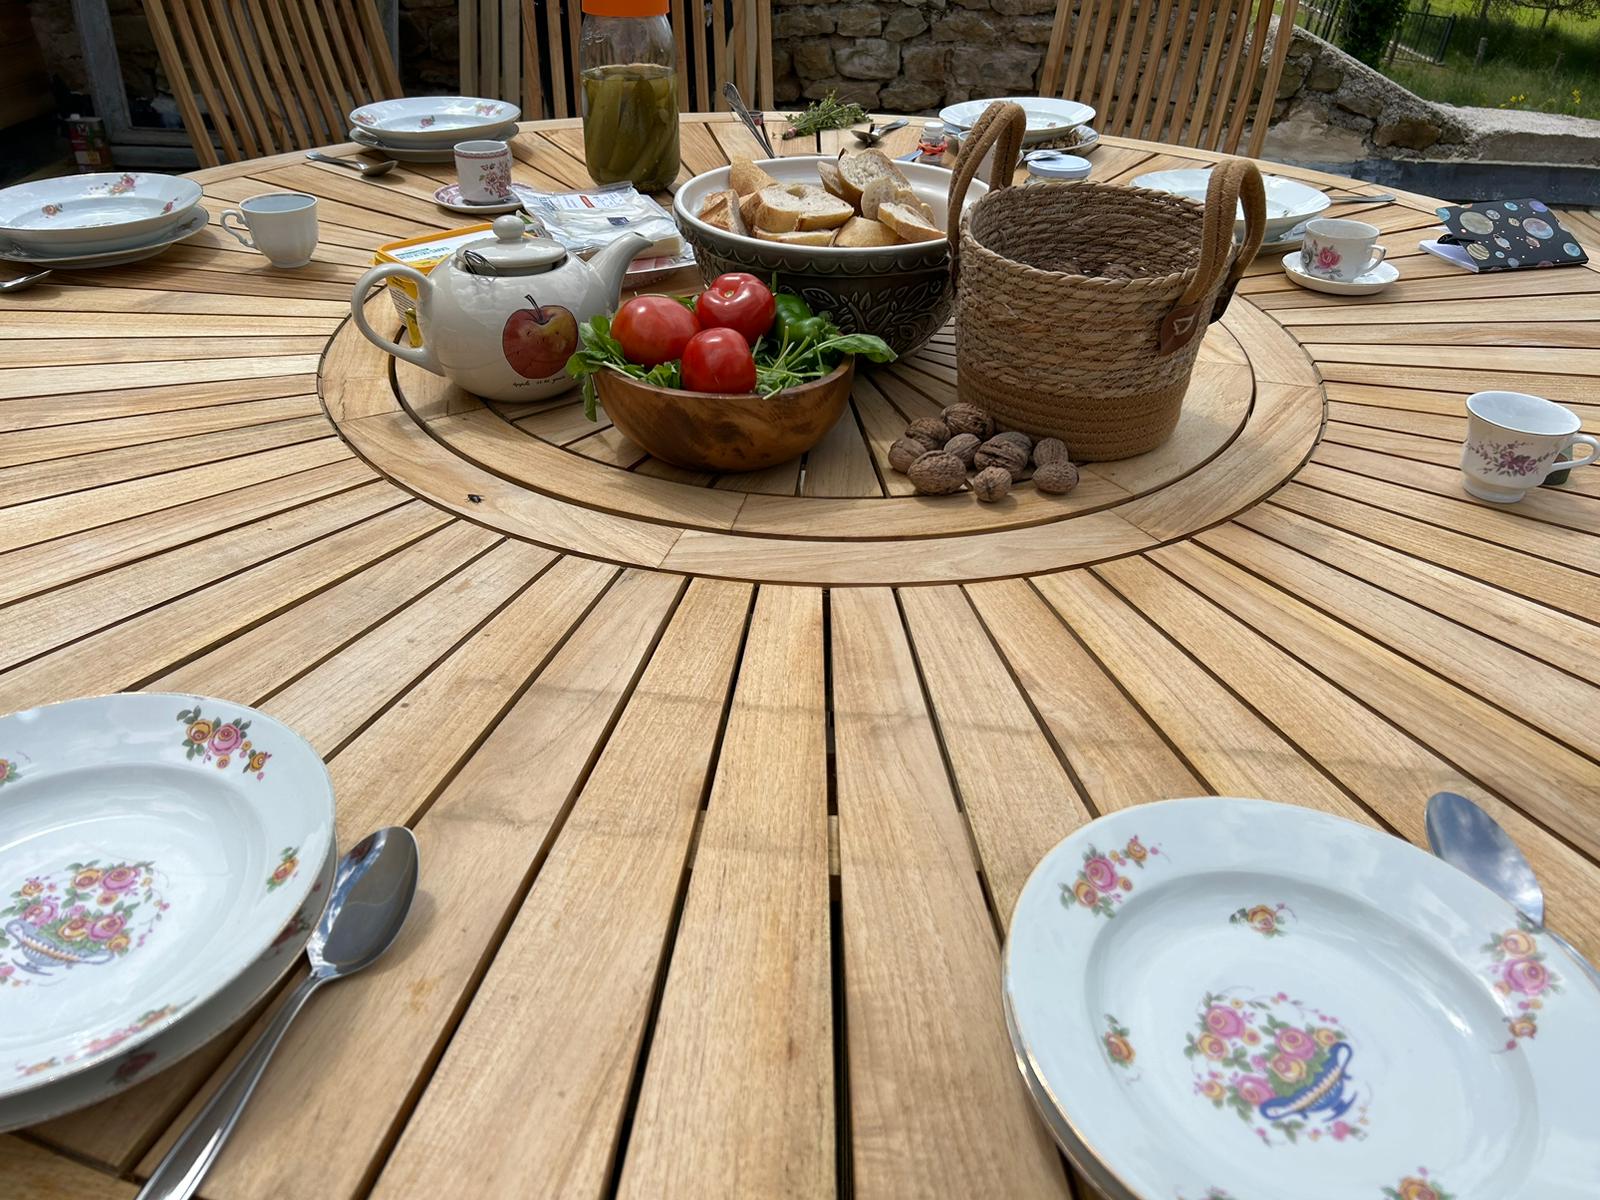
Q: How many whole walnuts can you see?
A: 10